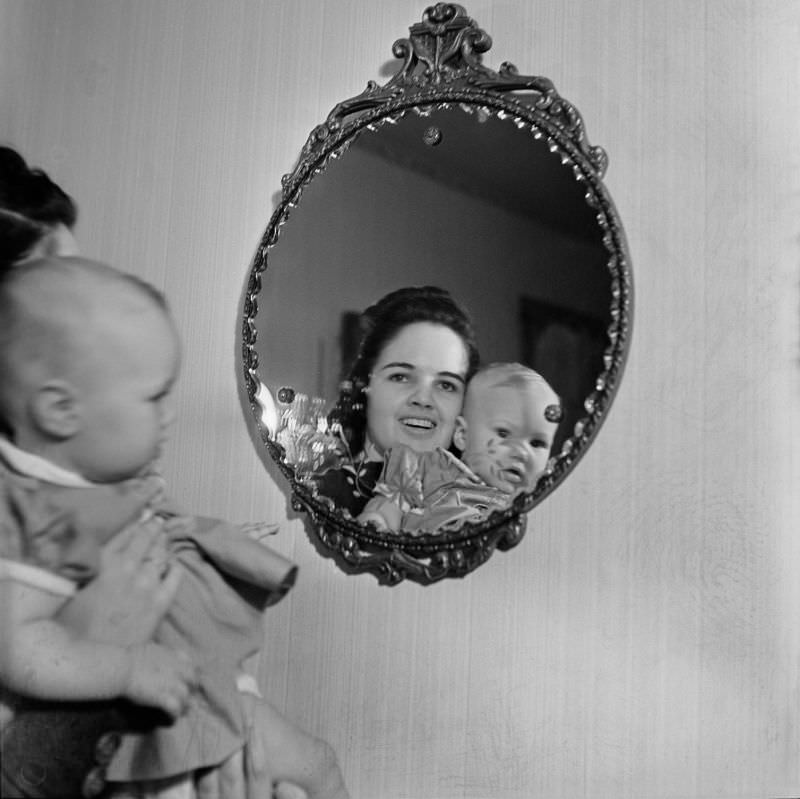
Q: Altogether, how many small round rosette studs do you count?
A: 3